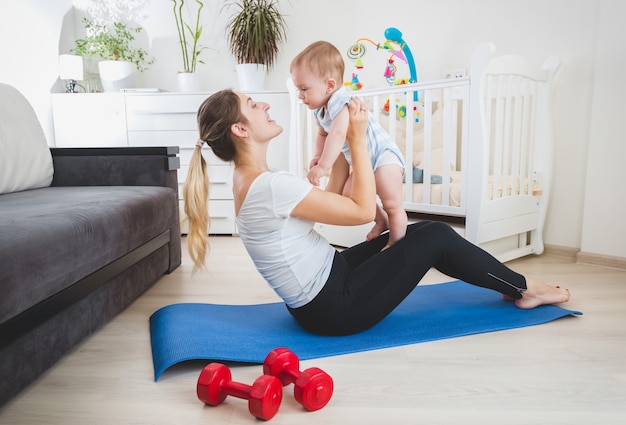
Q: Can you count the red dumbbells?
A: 2